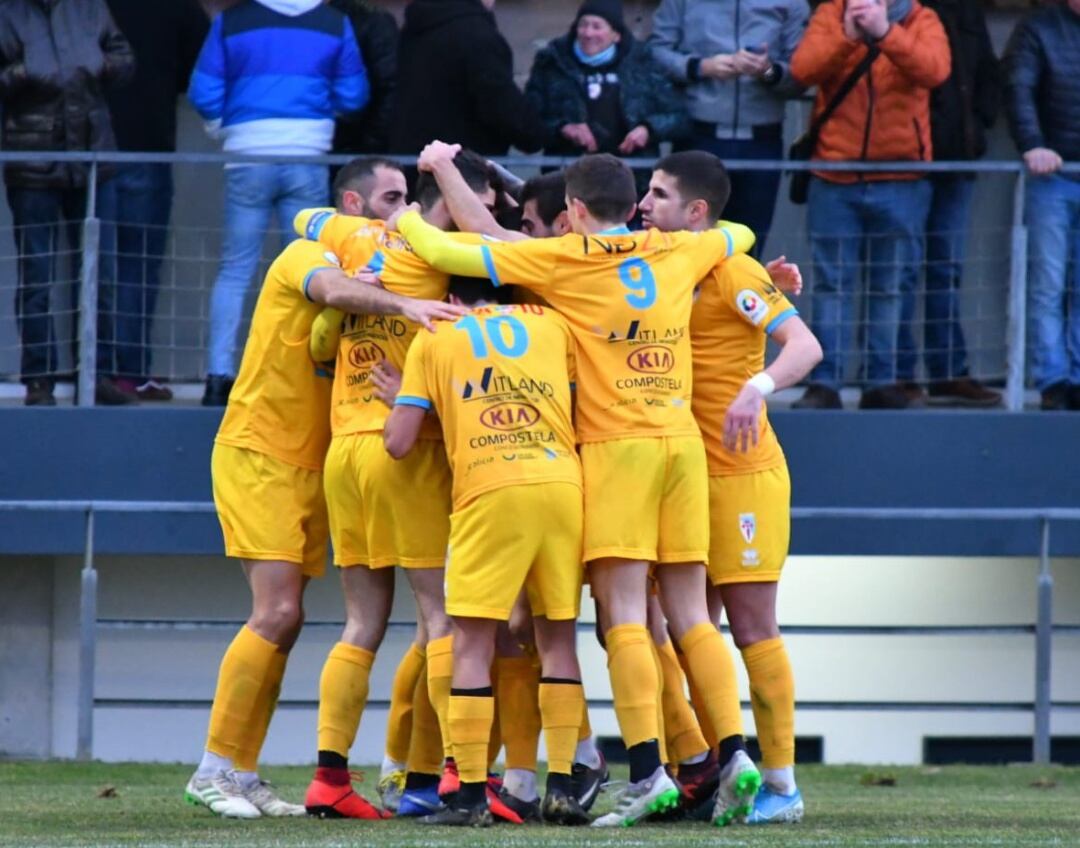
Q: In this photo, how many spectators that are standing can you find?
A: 10